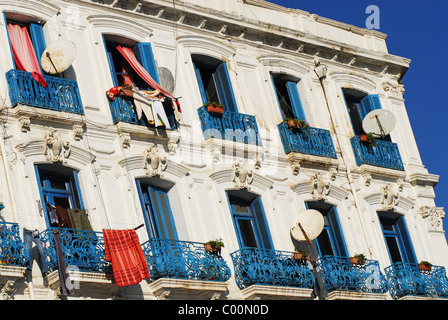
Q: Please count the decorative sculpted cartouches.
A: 5